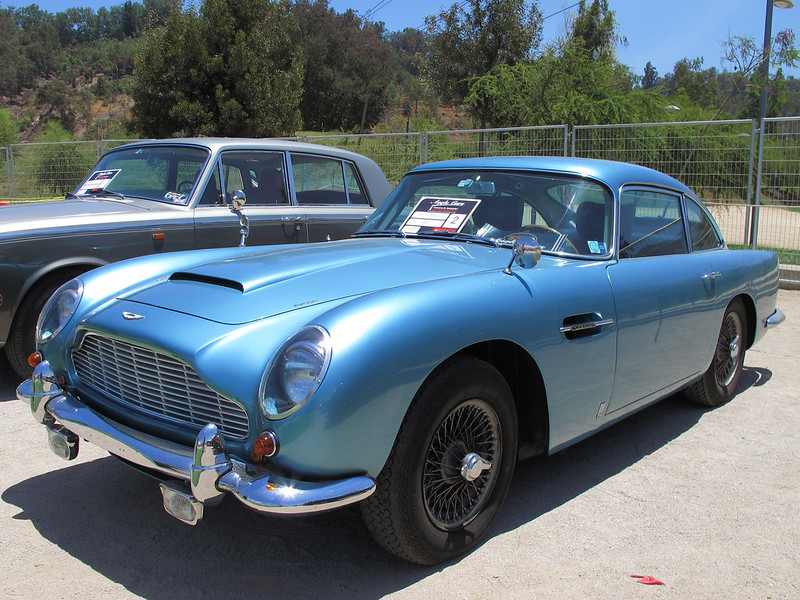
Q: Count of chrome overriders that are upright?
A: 2